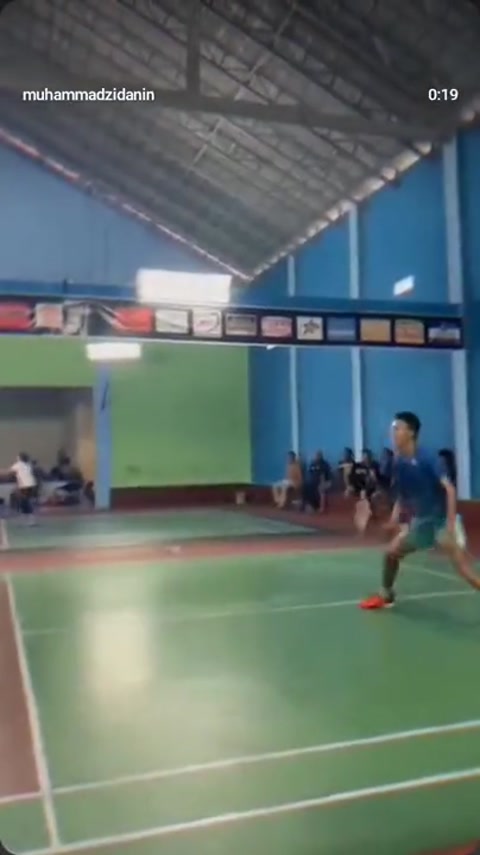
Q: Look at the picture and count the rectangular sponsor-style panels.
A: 13